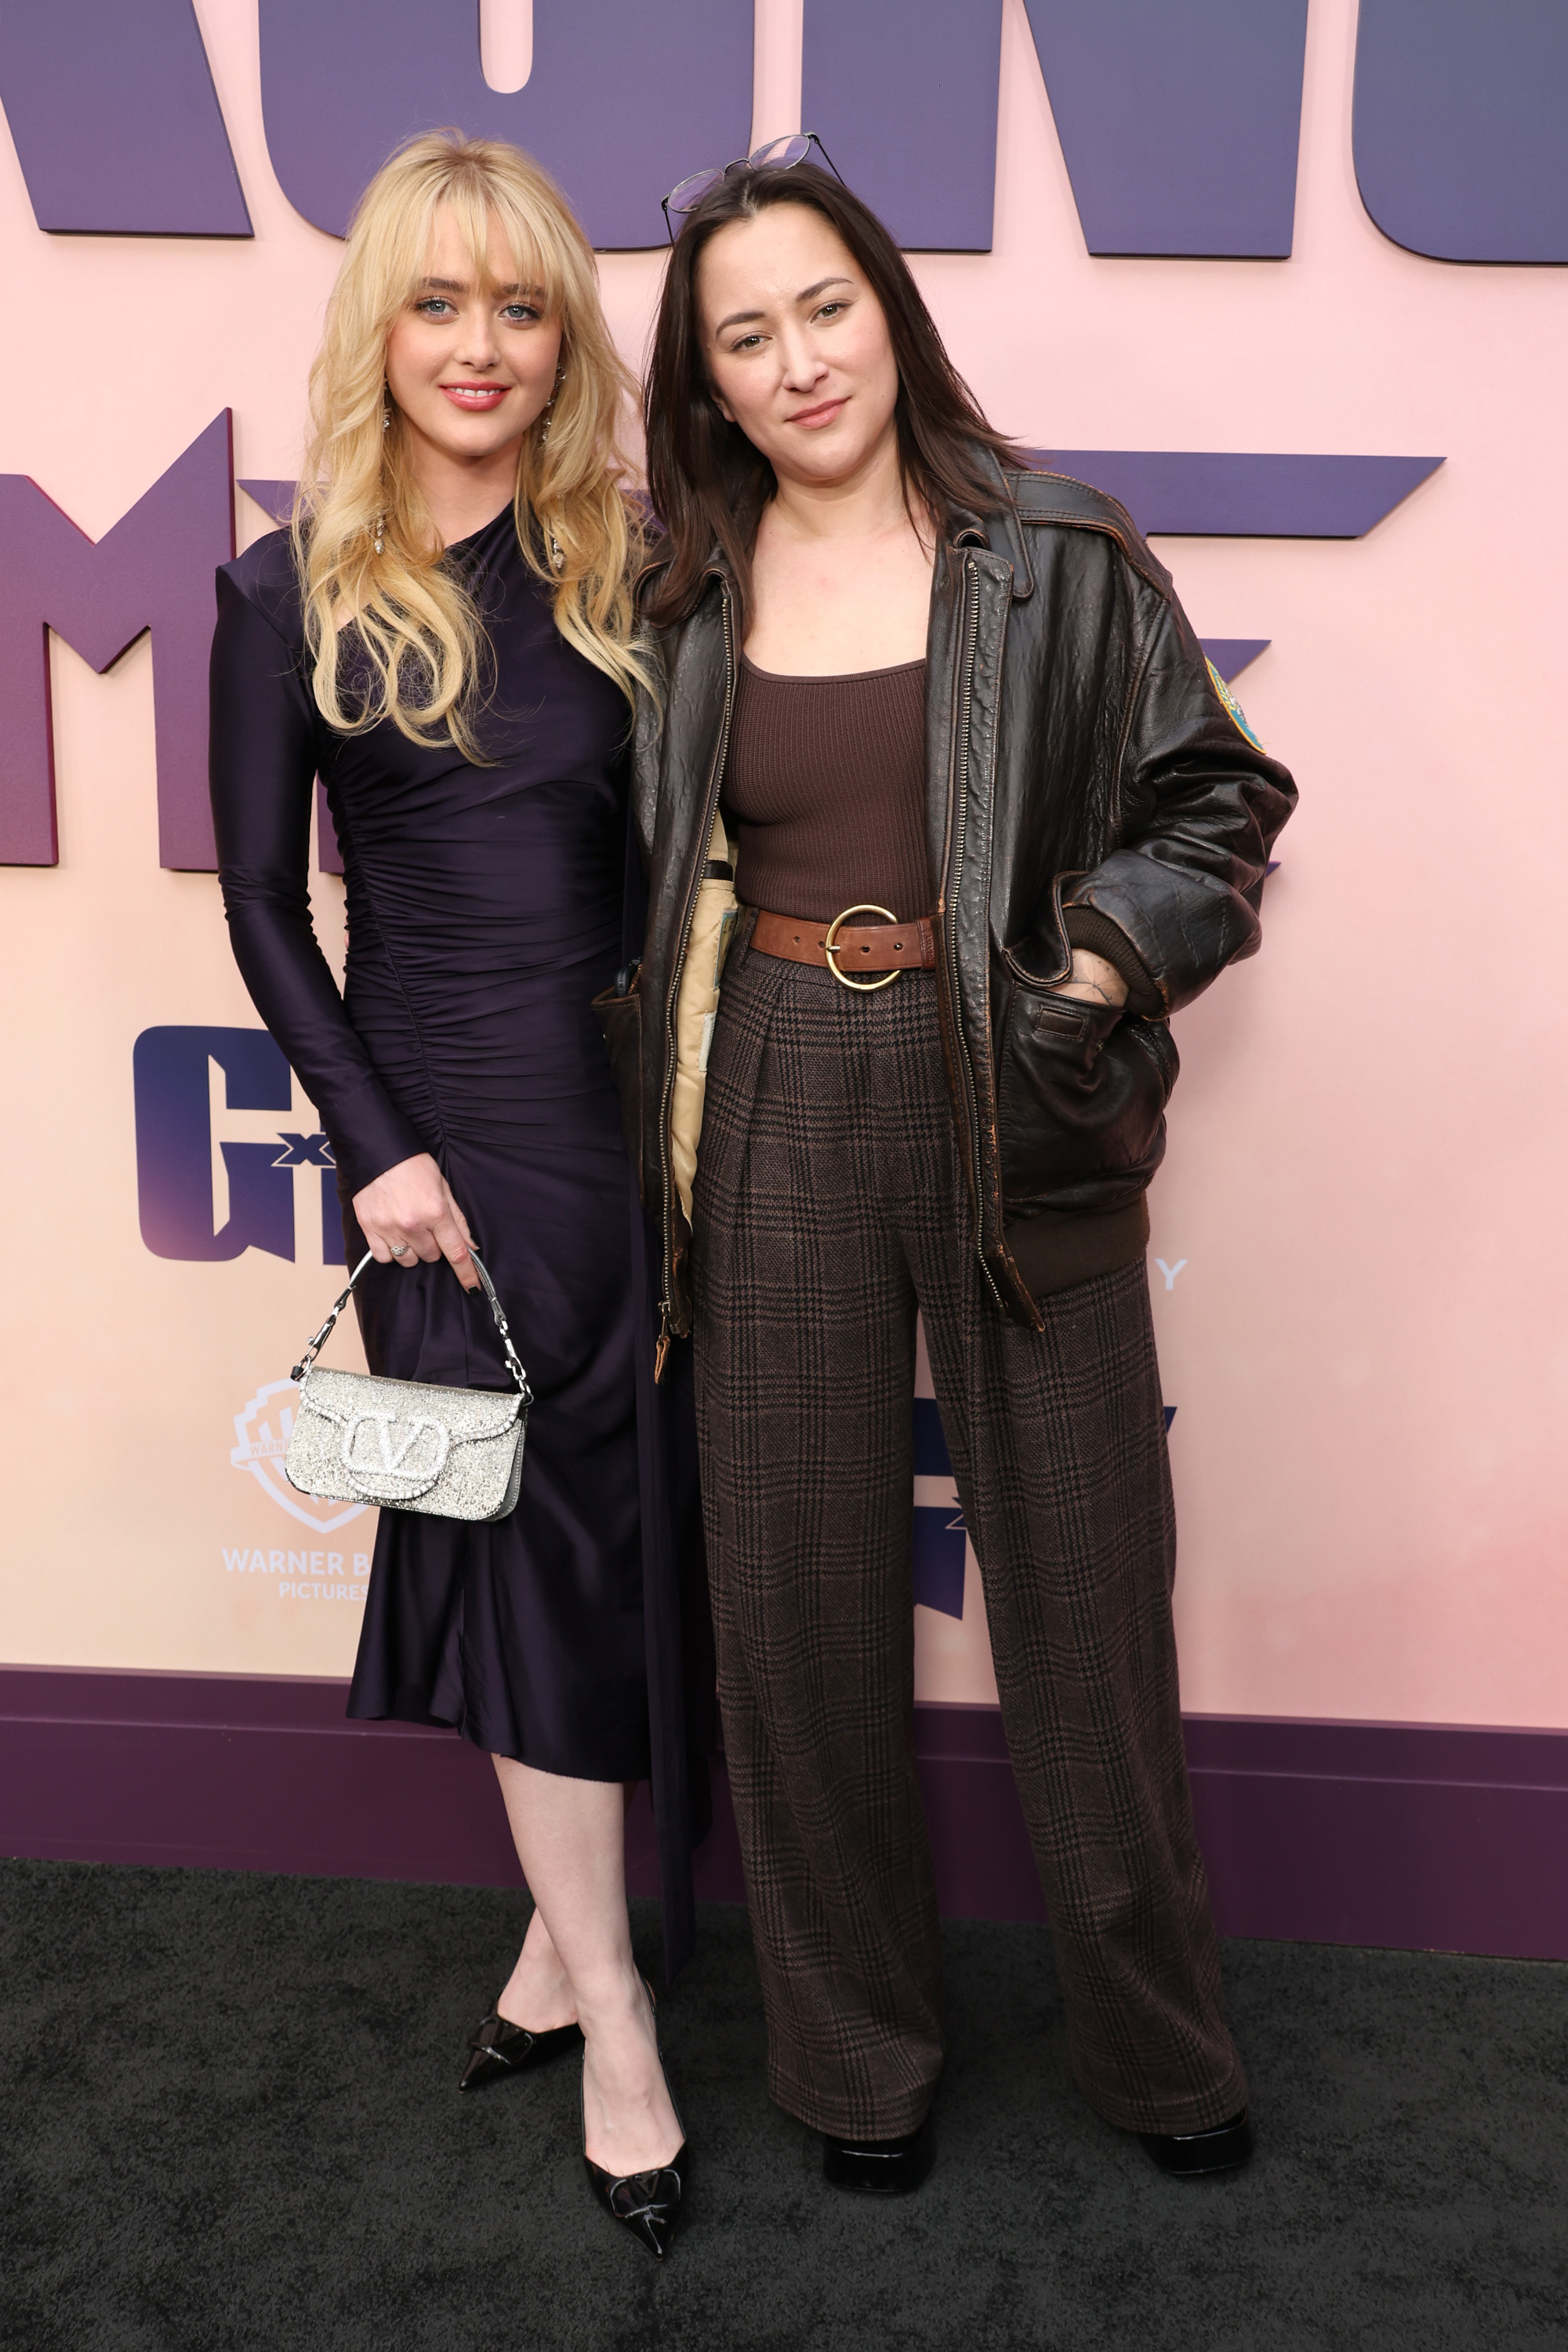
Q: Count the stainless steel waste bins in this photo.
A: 0